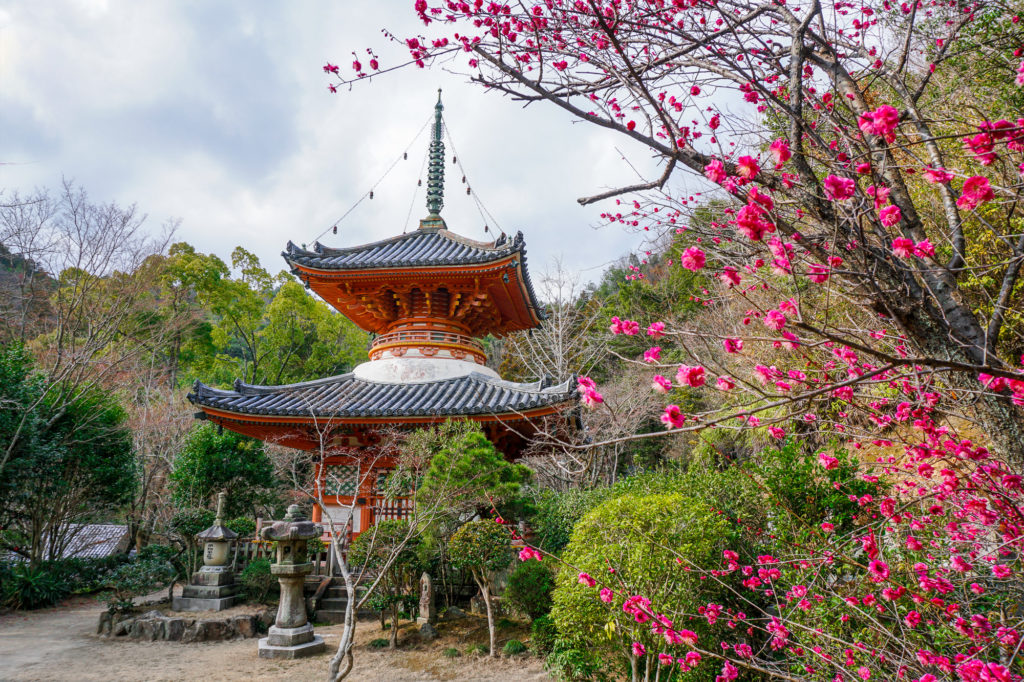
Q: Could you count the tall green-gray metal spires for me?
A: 1